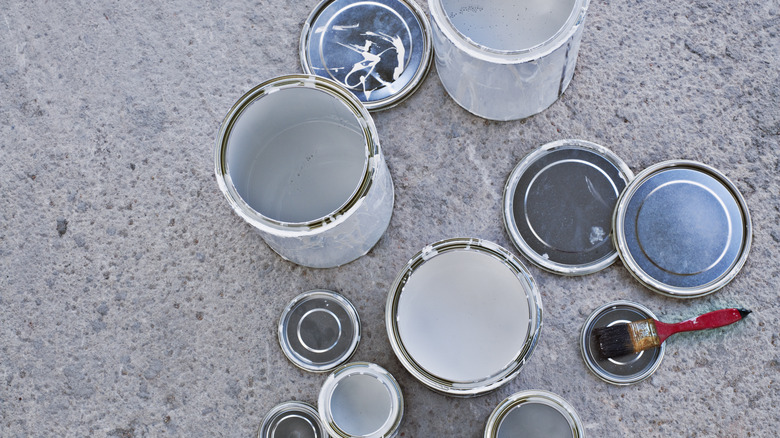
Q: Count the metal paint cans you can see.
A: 5